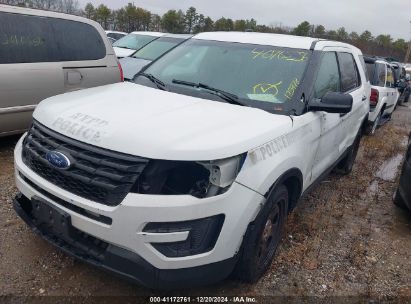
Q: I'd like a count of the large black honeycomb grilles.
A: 1